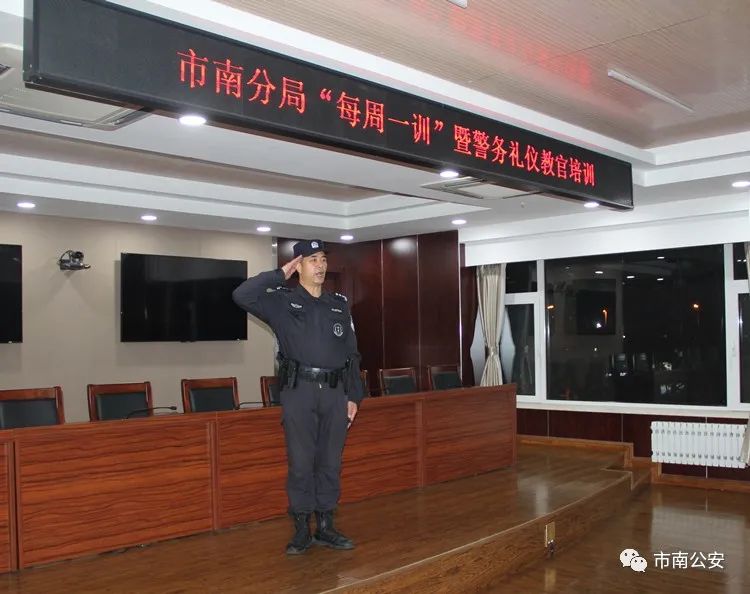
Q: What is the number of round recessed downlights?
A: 9